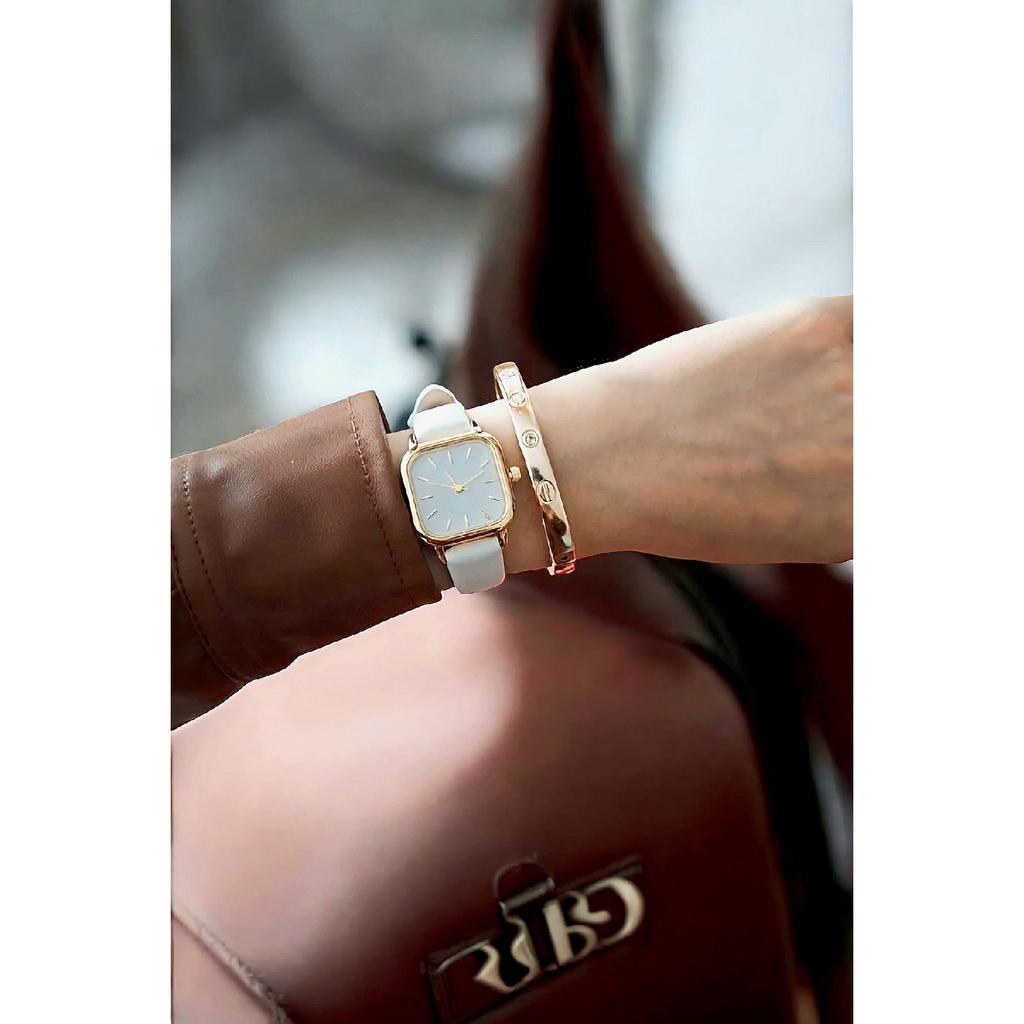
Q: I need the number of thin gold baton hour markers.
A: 12